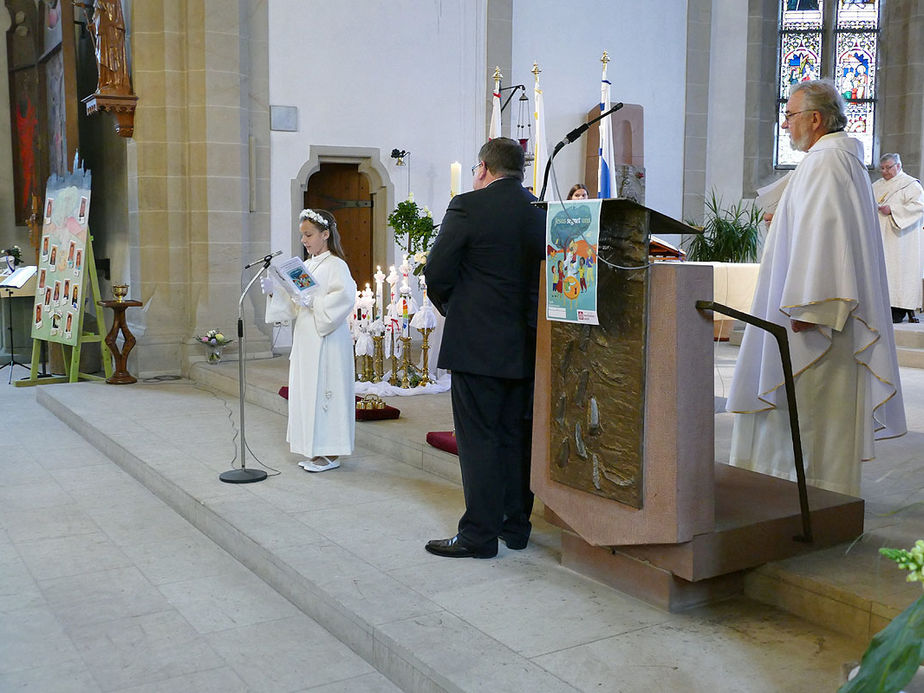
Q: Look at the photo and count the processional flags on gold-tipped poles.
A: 3